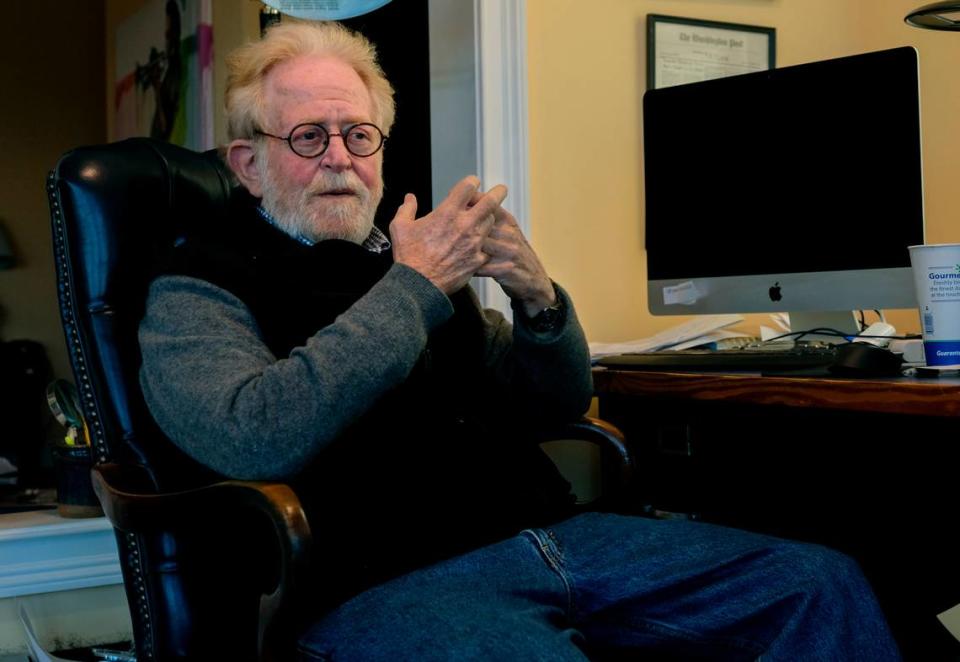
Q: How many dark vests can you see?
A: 1